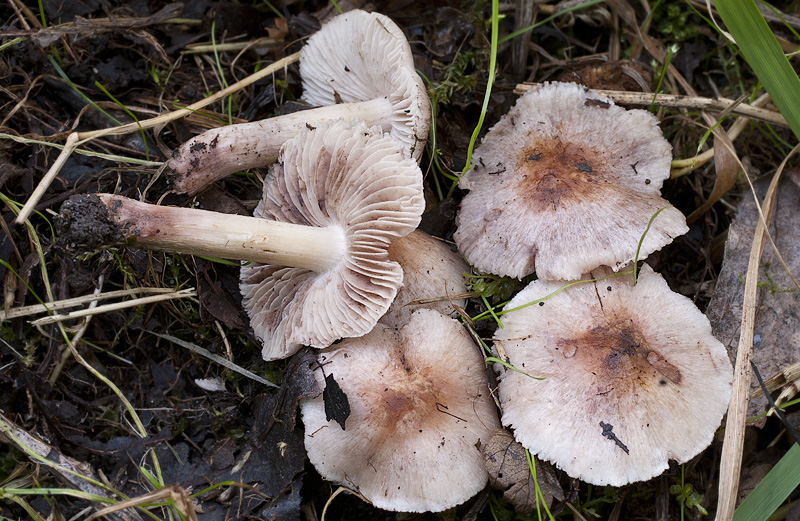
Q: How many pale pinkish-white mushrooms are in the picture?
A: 6